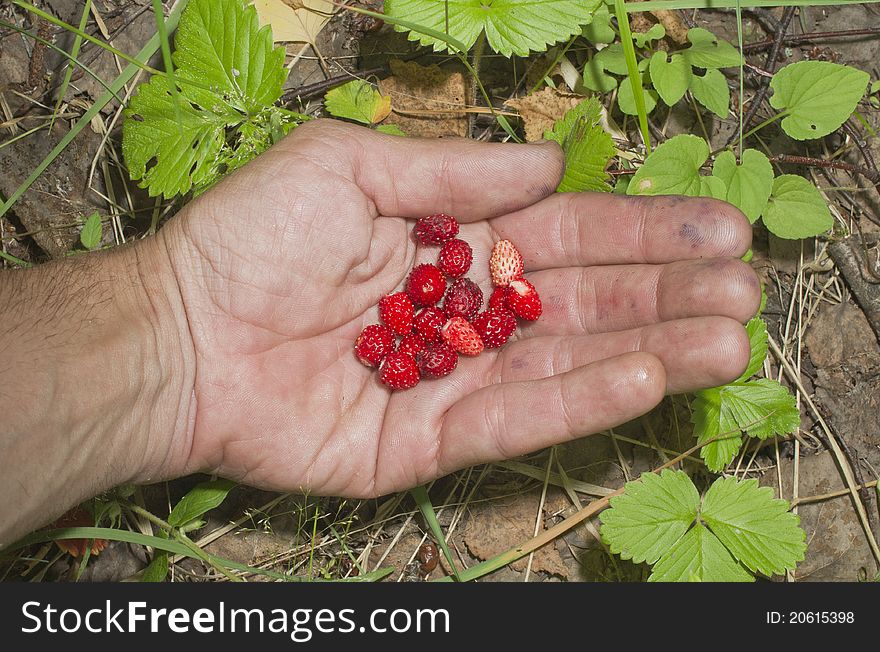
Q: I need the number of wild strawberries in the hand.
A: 15